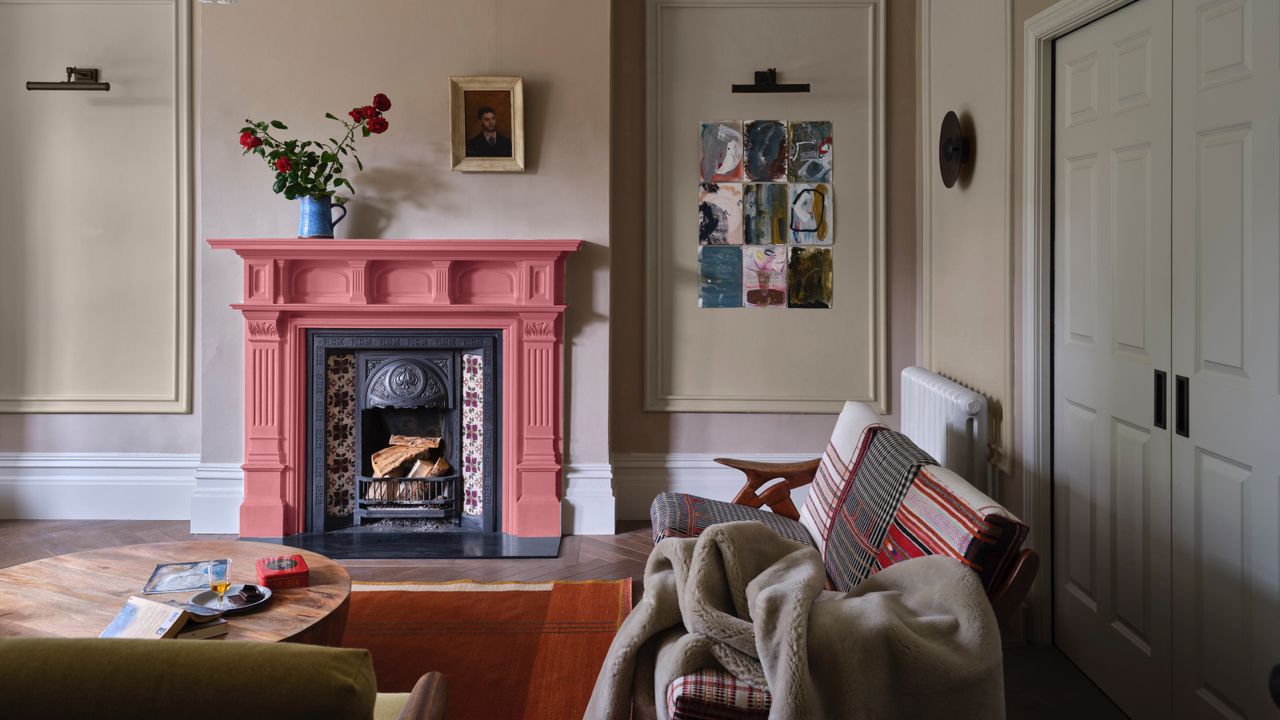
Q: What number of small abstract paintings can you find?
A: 9